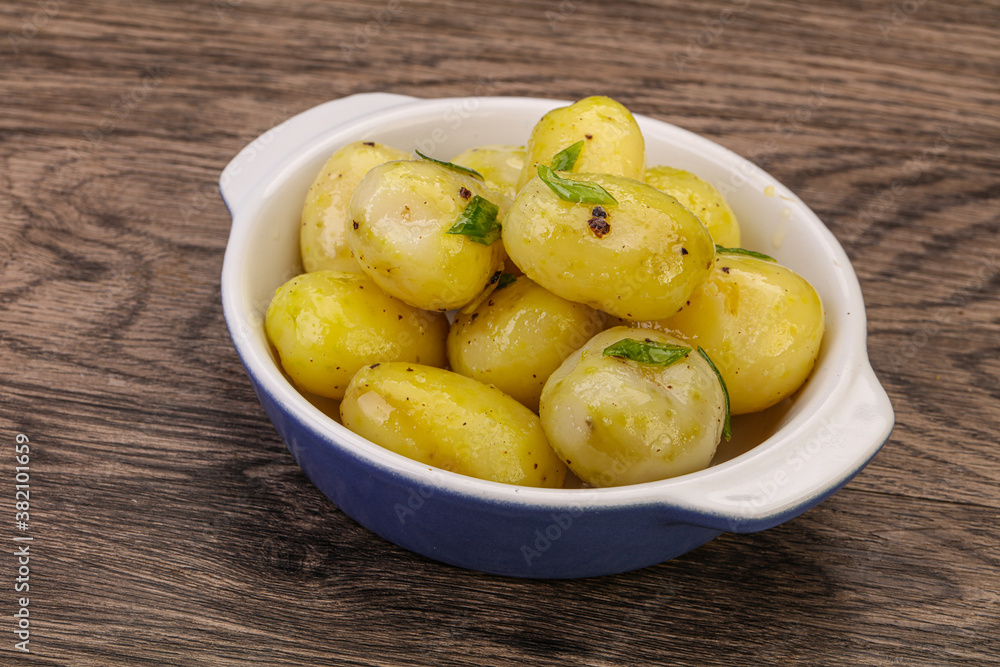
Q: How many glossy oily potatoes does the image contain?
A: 11